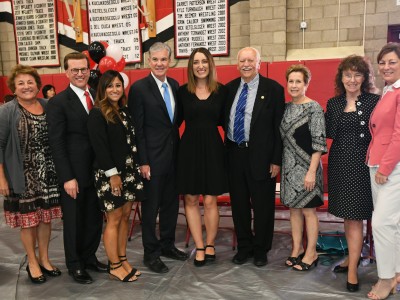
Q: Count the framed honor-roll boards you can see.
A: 3